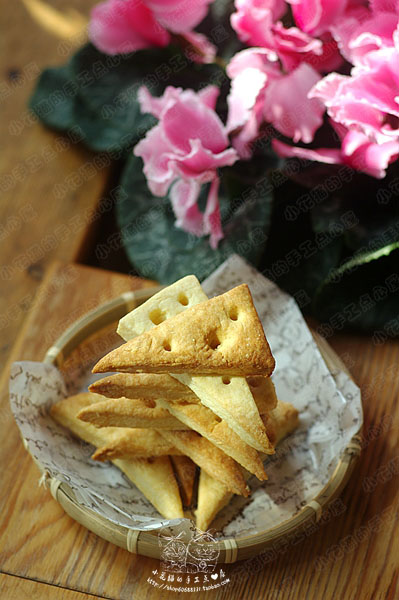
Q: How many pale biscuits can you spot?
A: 1